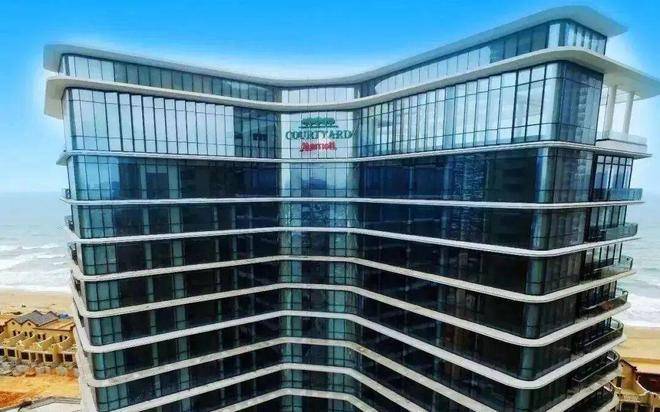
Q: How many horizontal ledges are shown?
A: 11